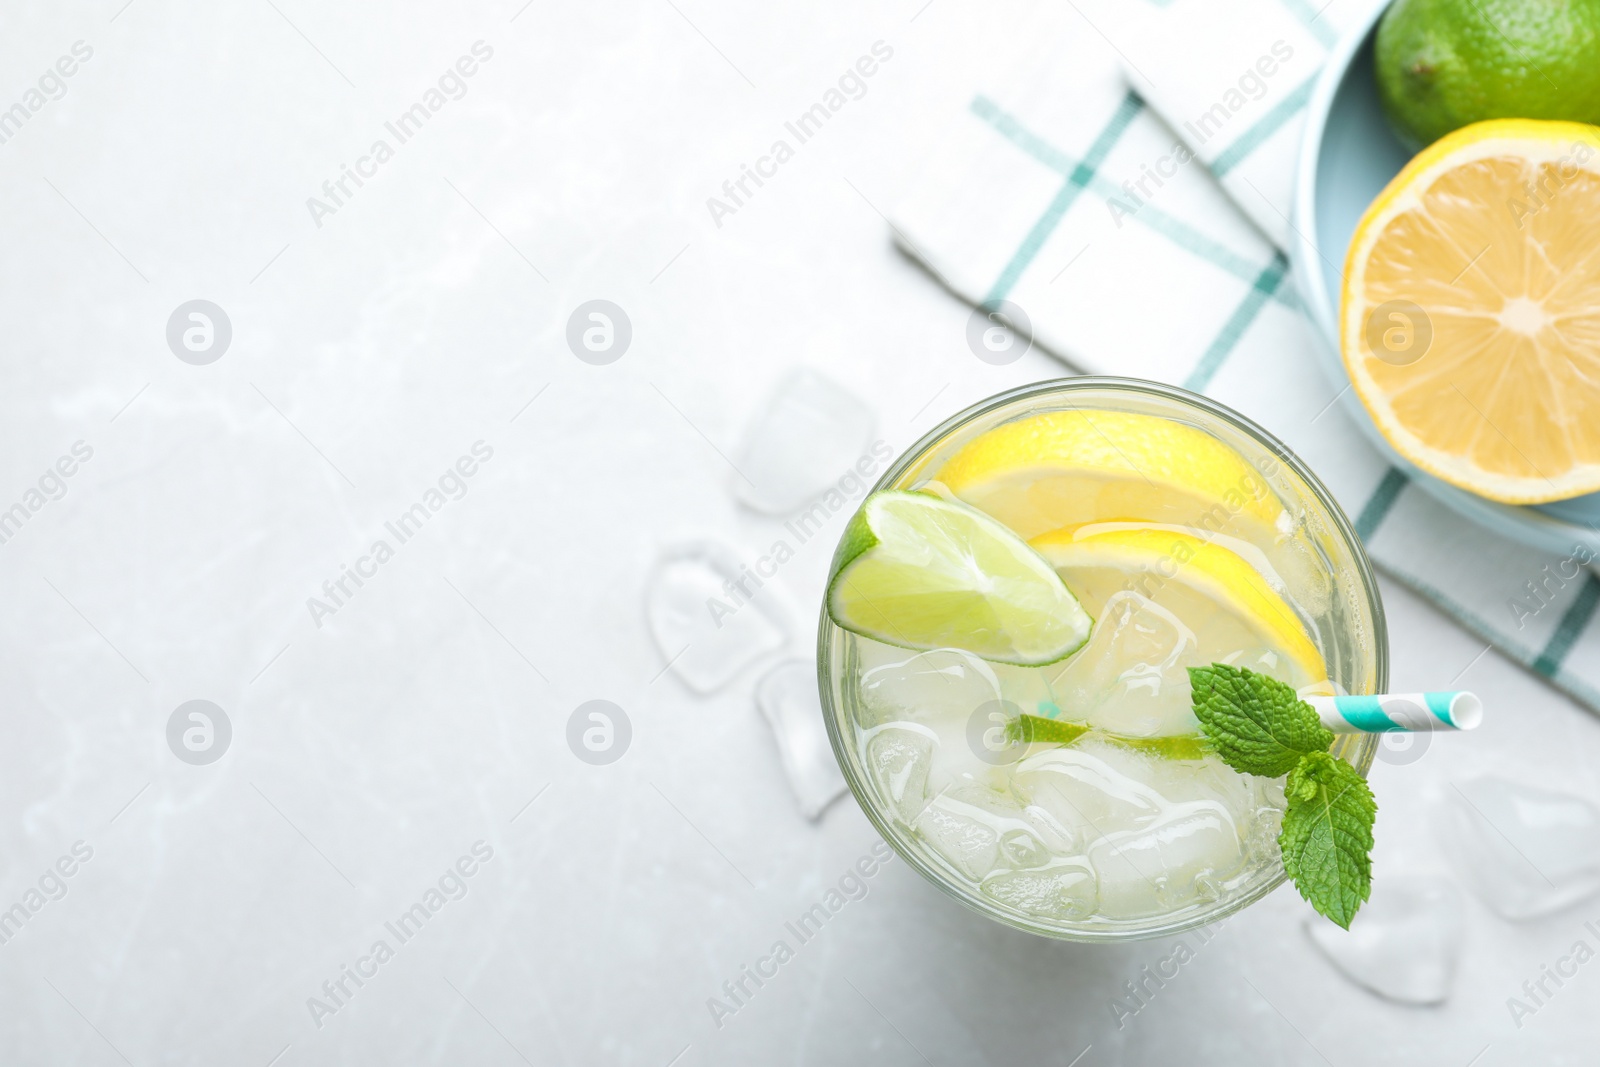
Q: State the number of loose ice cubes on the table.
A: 5